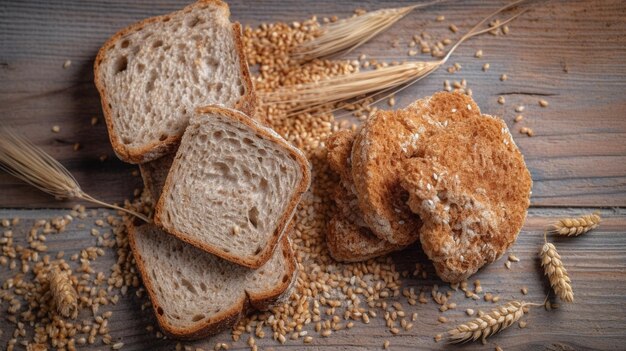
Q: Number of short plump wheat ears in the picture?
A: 4